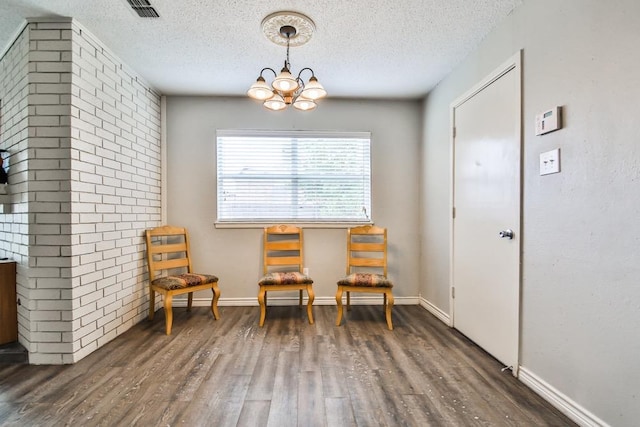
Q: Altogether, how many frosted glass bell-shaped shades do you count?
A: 5